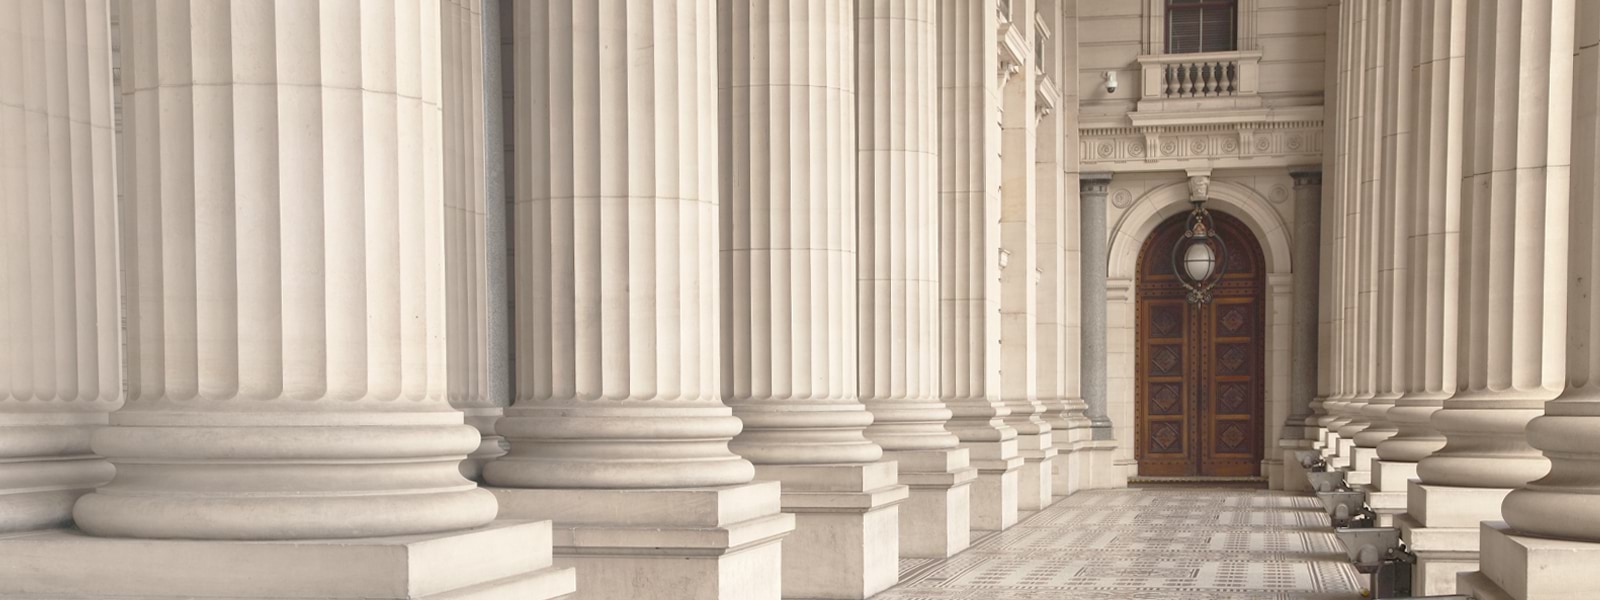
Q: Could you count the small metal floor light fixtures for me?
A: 4